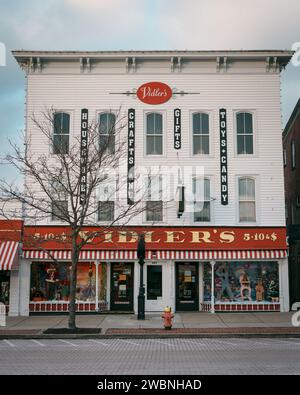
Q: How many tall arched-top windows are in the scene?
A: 10